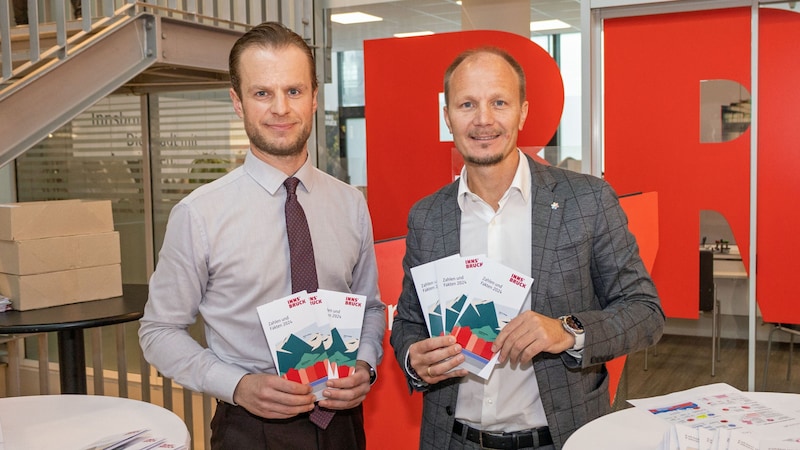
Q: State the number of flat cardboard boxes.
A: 3